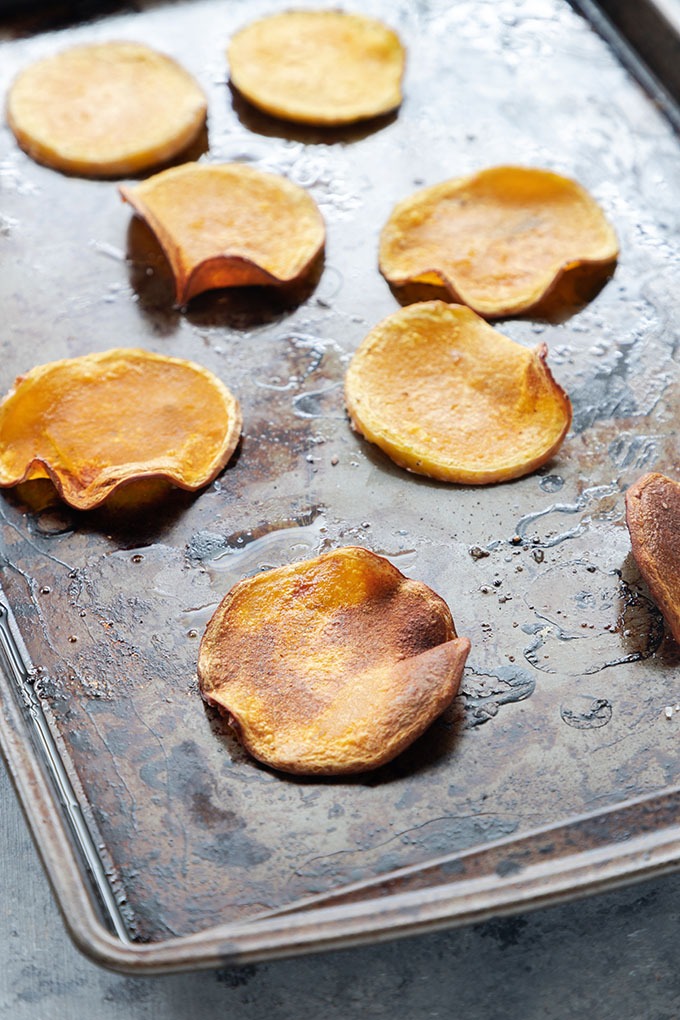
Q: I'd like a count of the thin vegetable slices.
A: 8